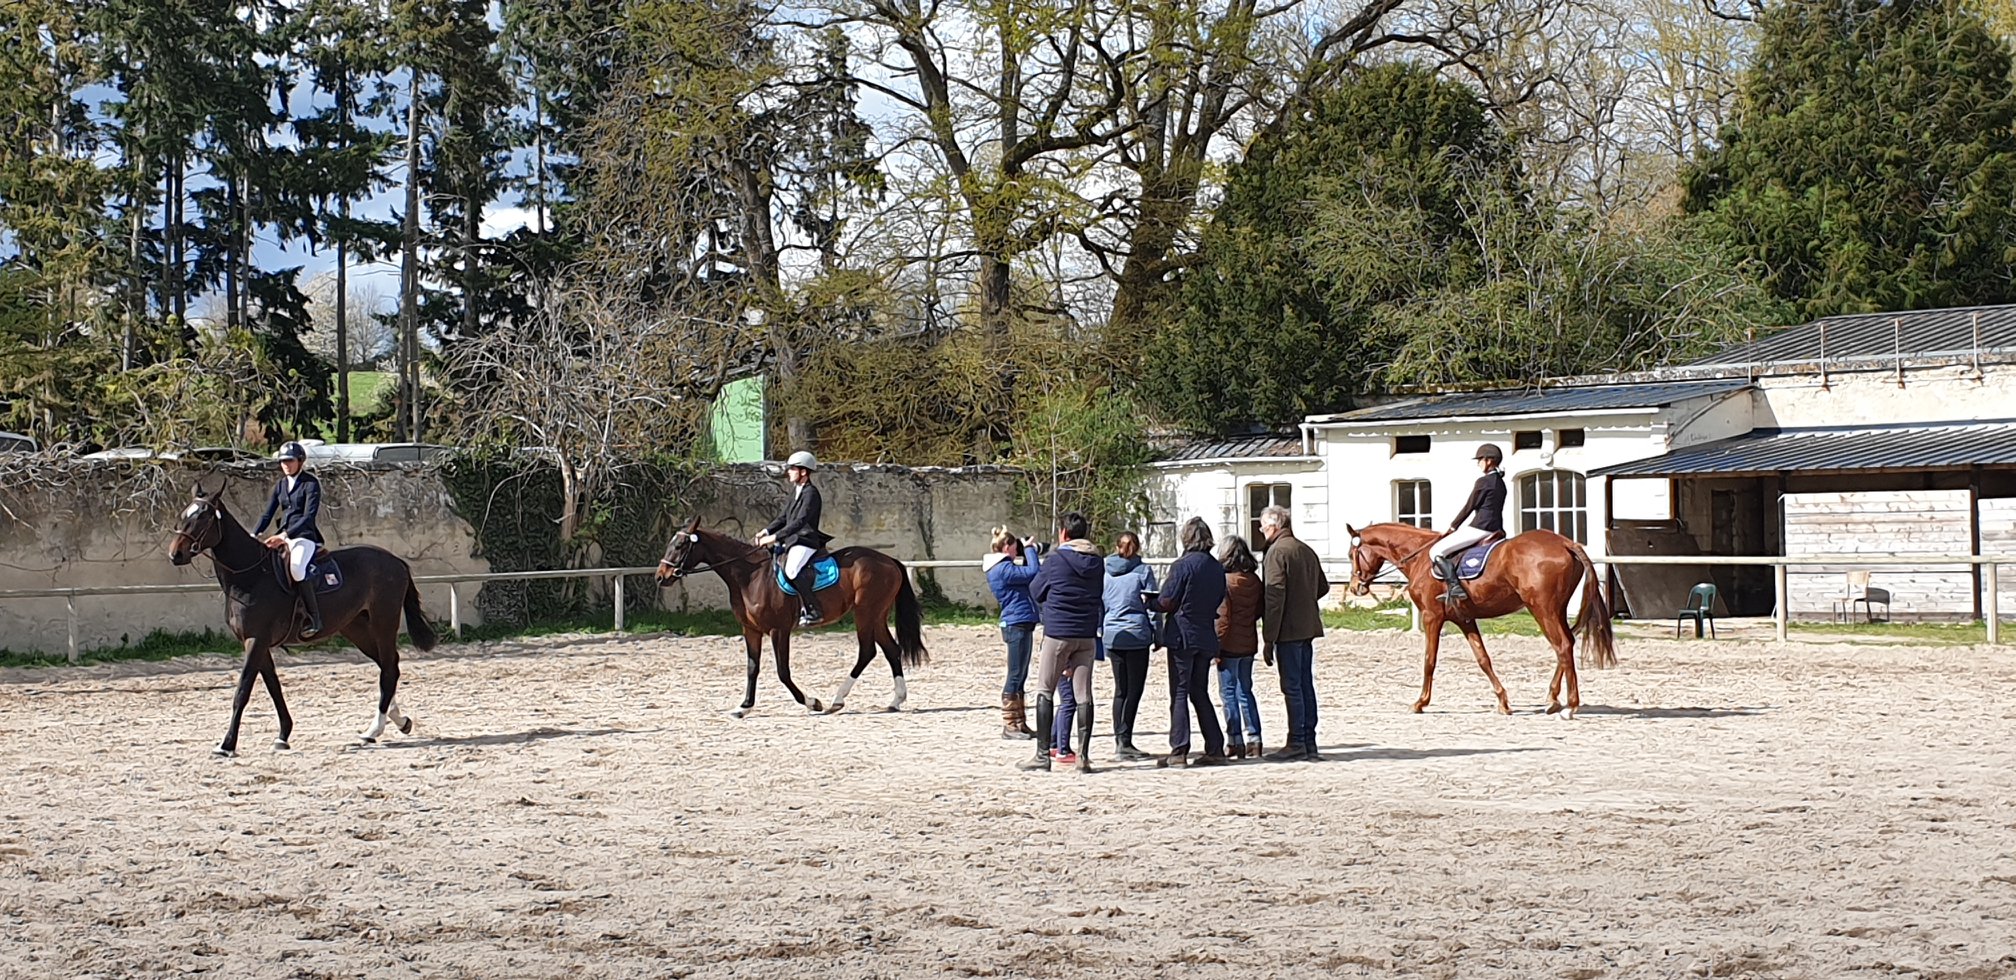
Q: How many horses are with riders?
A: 3